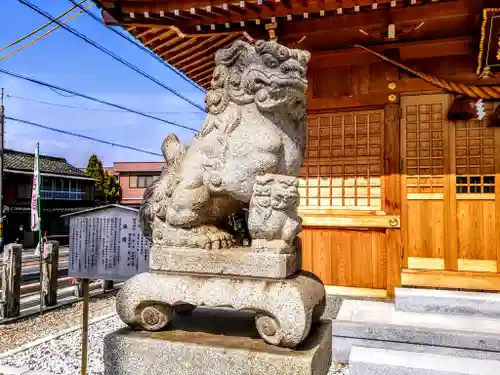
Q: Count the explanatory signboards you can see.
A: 1